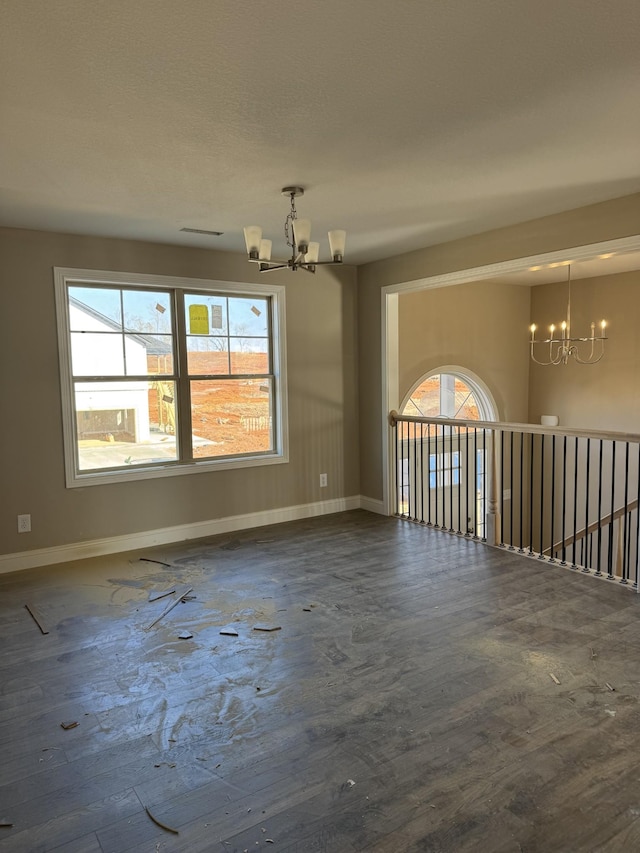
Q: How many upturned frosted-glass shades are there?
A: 5